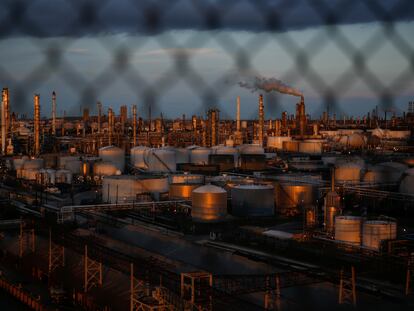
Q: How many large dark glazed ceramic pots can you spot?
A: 0